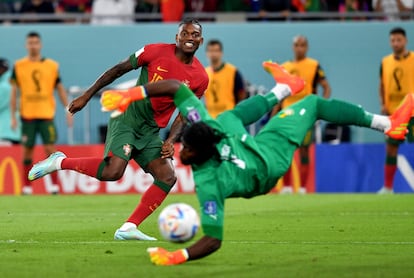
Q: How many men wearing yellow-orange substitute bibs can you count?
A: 4